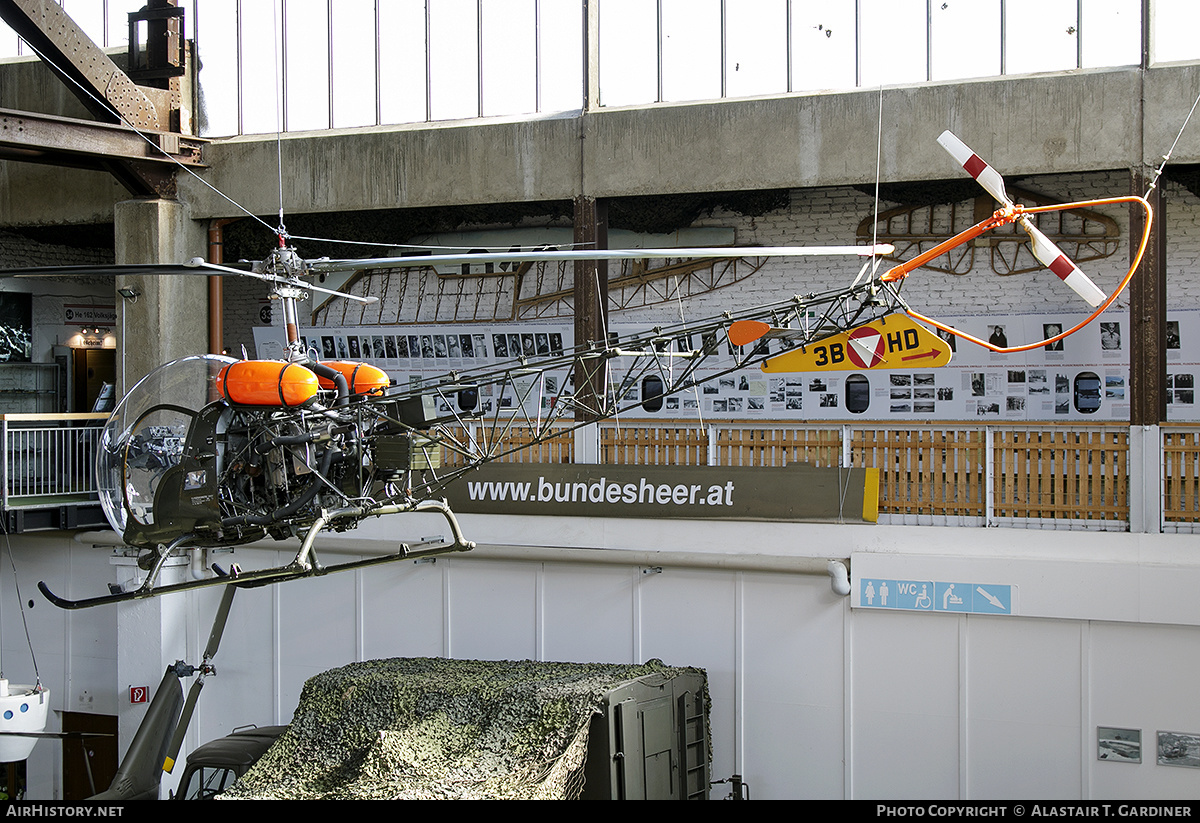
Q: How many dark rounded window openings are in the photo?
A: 4